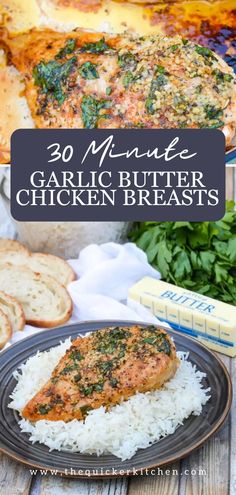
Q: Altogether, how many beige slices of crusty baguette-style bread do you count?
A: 5